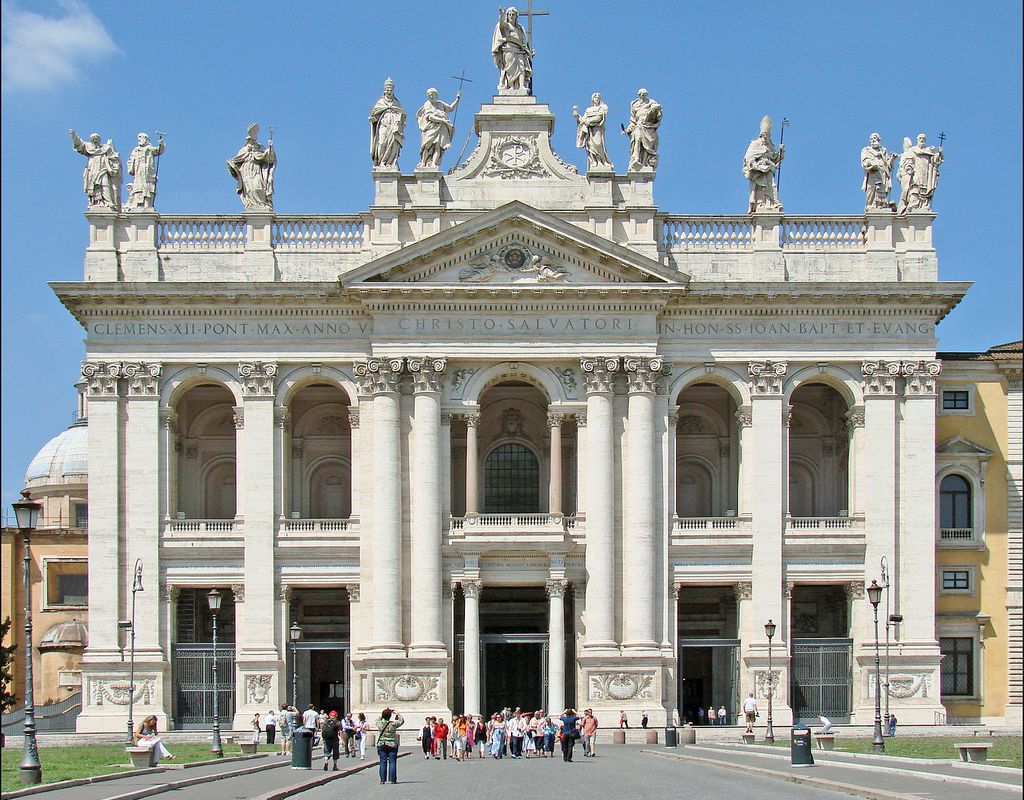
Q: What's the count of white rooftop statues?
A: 11